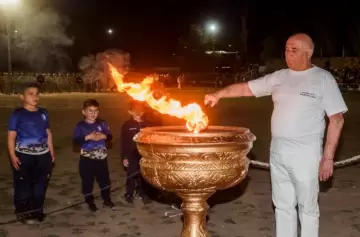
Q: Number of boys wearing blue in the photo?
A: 2